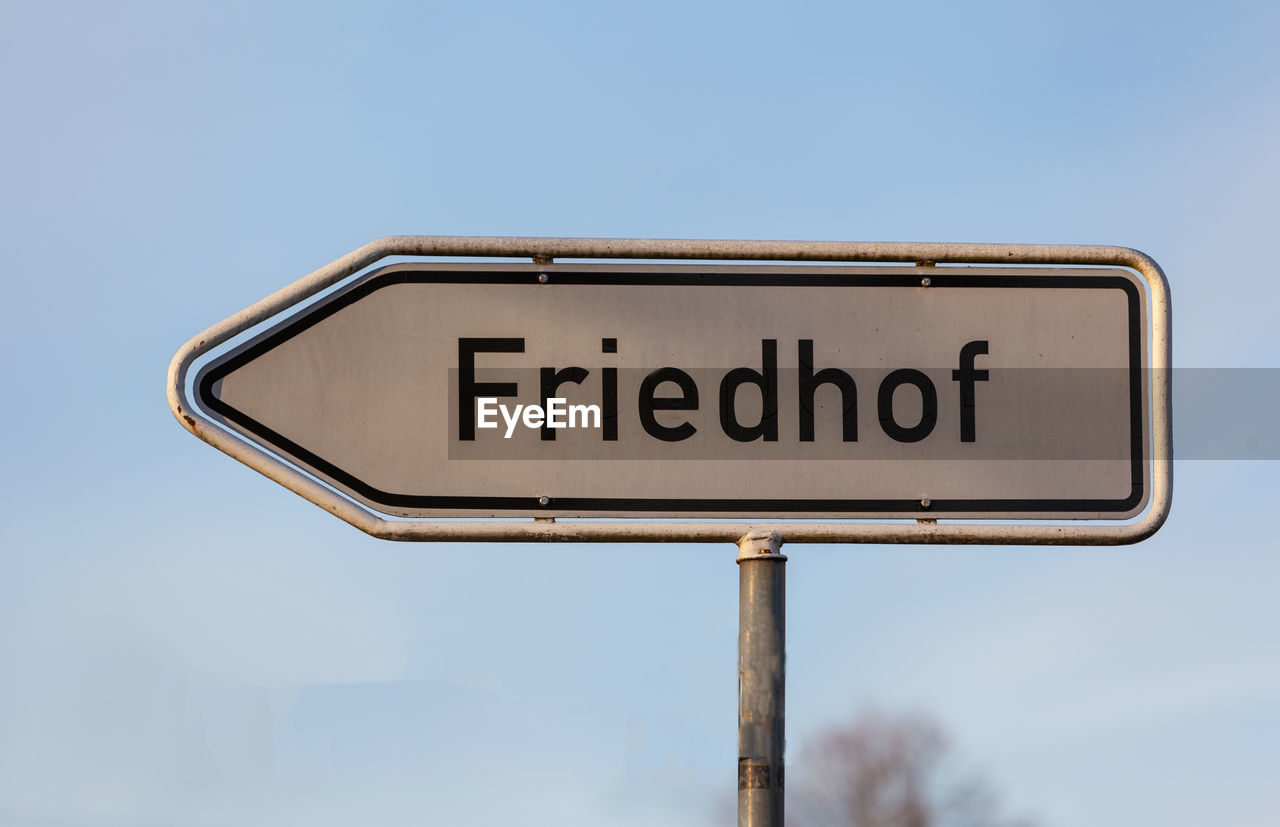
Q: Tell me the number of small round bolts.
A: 4